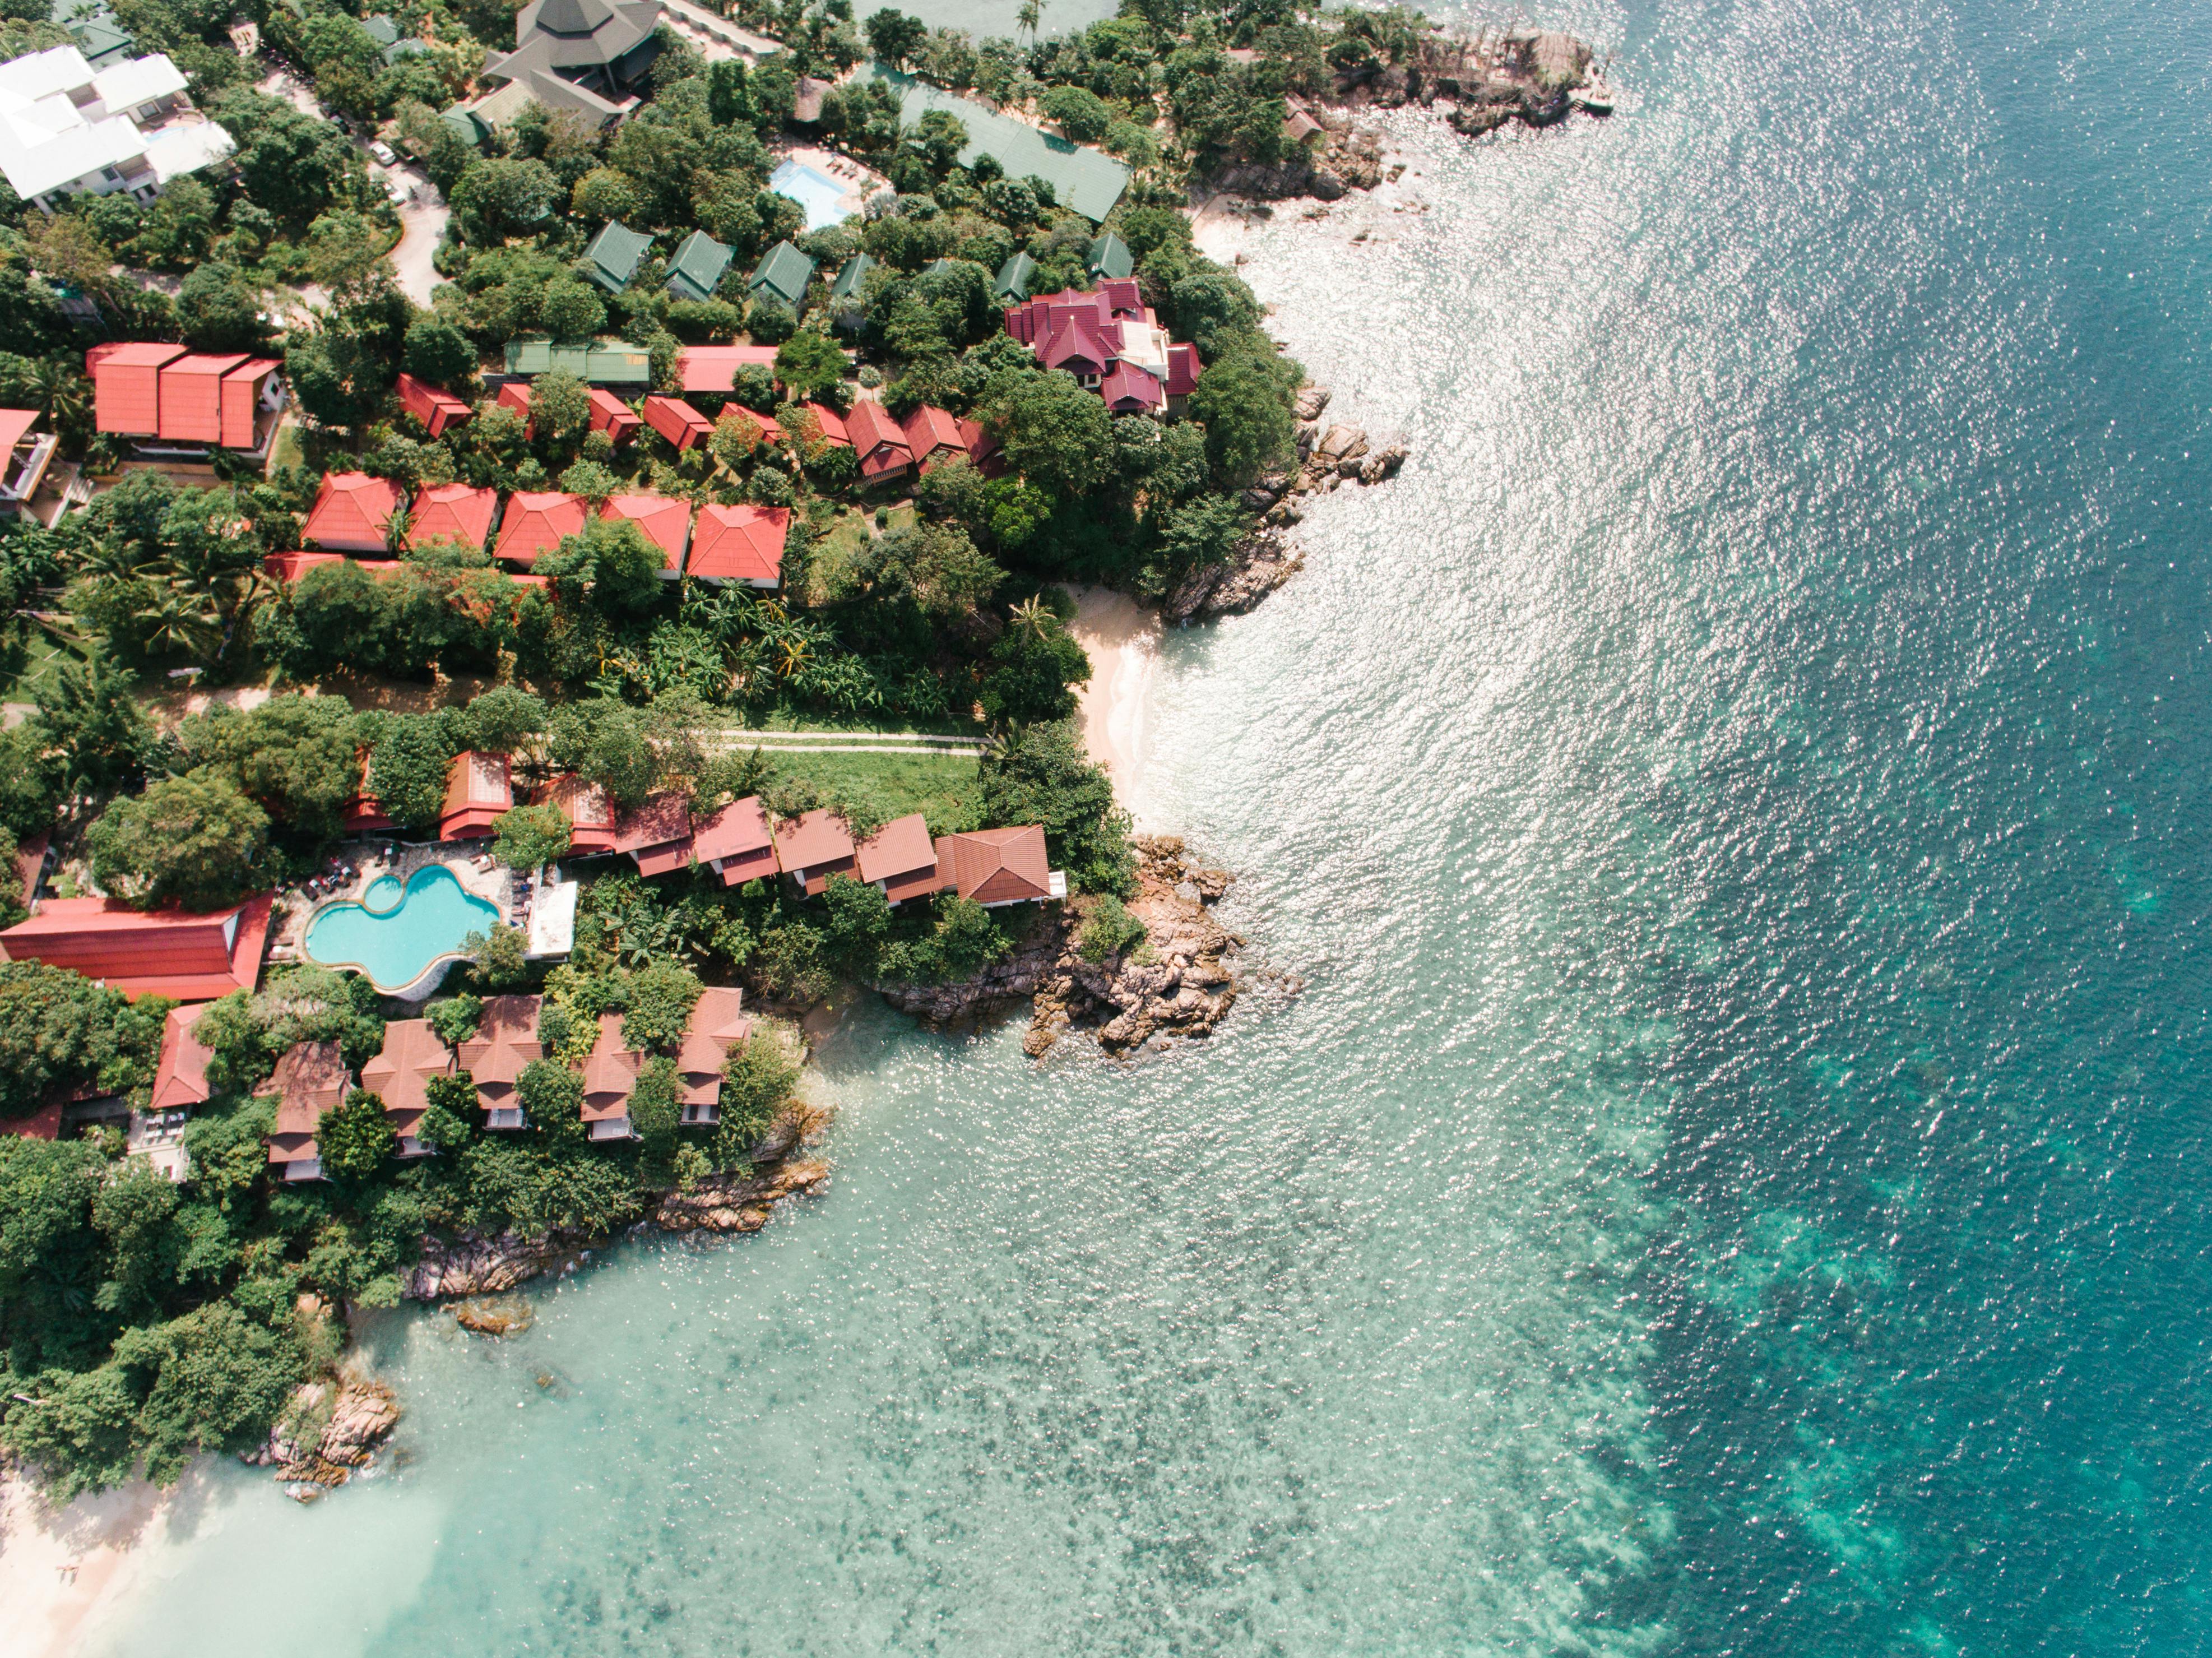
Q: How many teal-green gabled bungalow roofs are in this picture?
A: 7